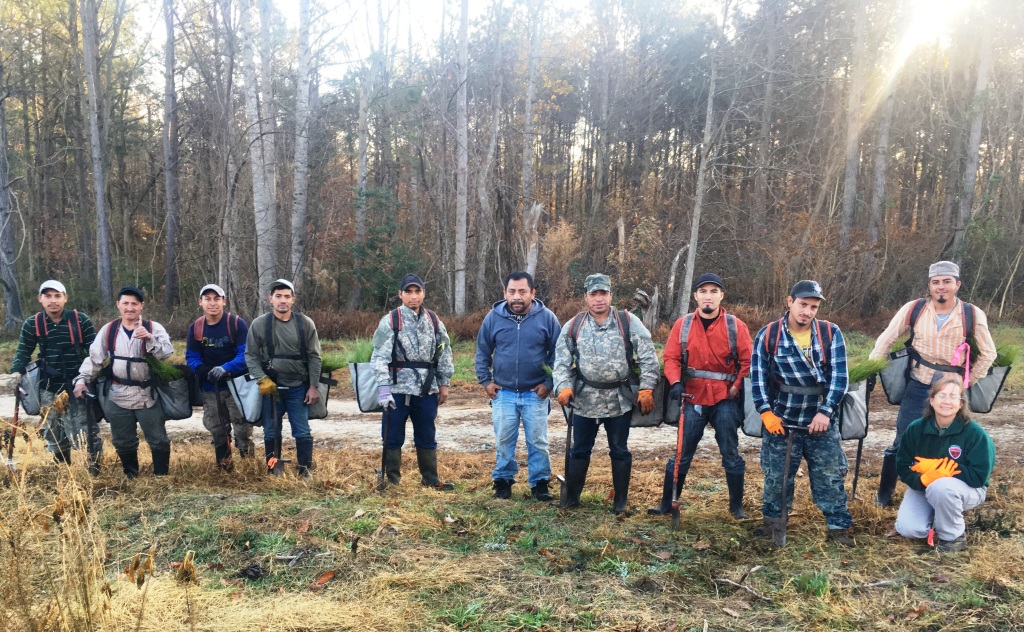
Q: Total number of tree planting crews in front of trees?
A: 11